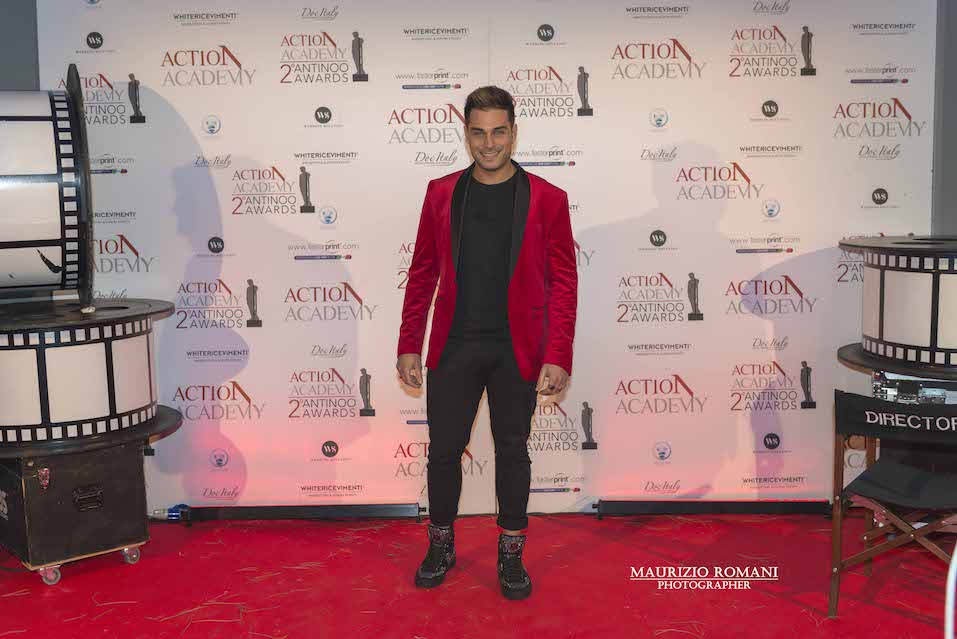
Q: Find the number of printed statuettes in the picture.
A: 10